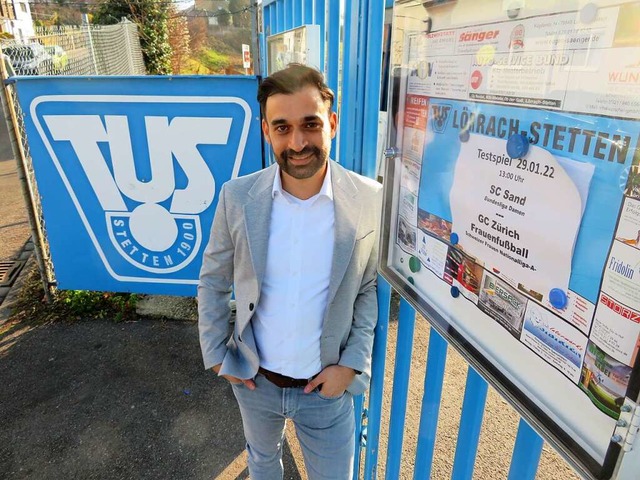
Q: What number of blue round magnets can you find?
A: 4